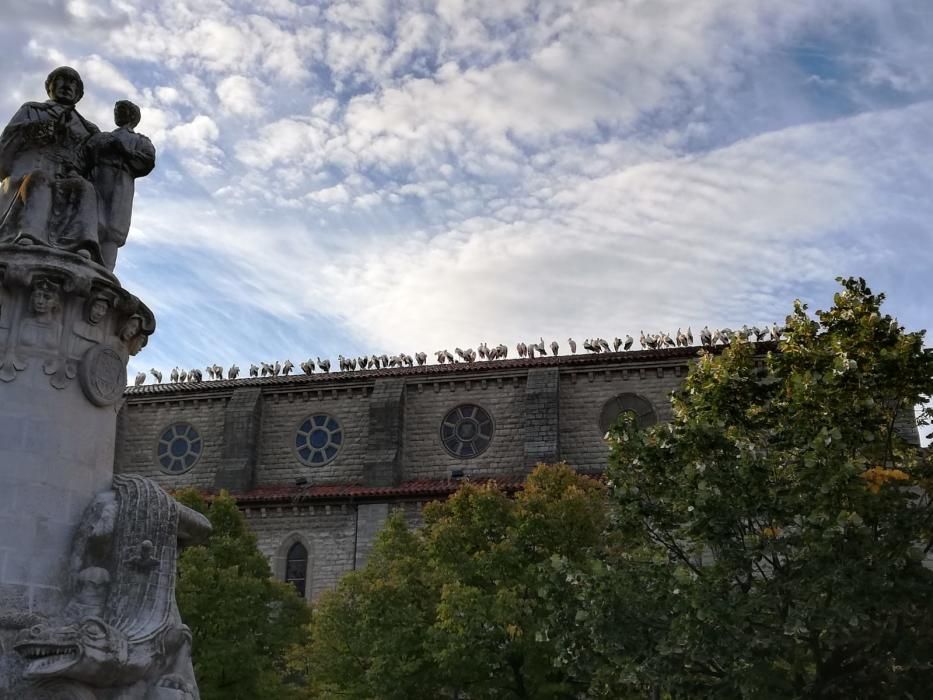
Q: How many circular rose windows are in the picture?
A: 4